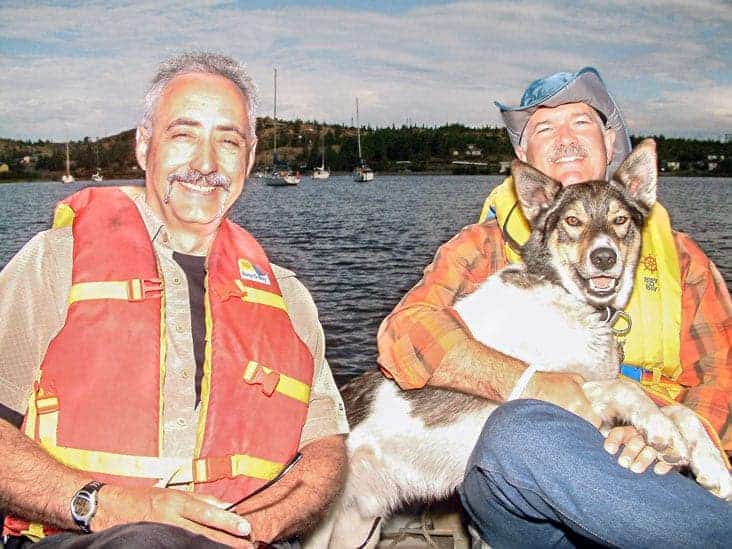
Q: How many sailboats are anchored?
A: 5